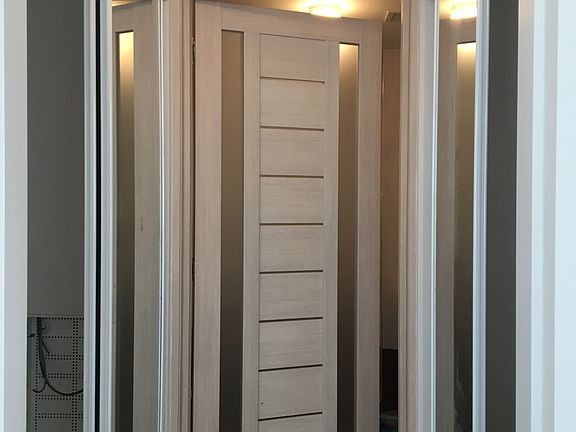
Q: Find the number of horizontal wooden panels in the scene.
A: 9